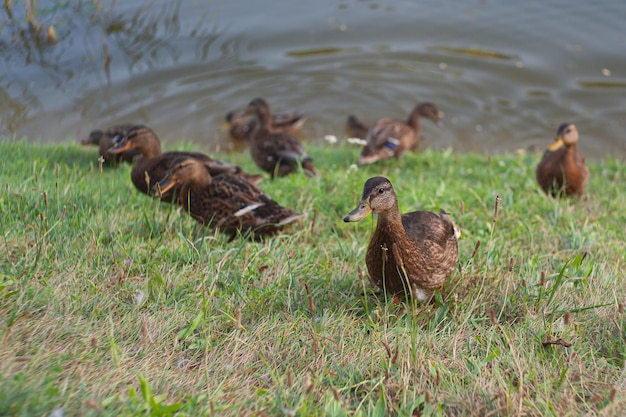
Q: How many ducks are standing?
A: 7